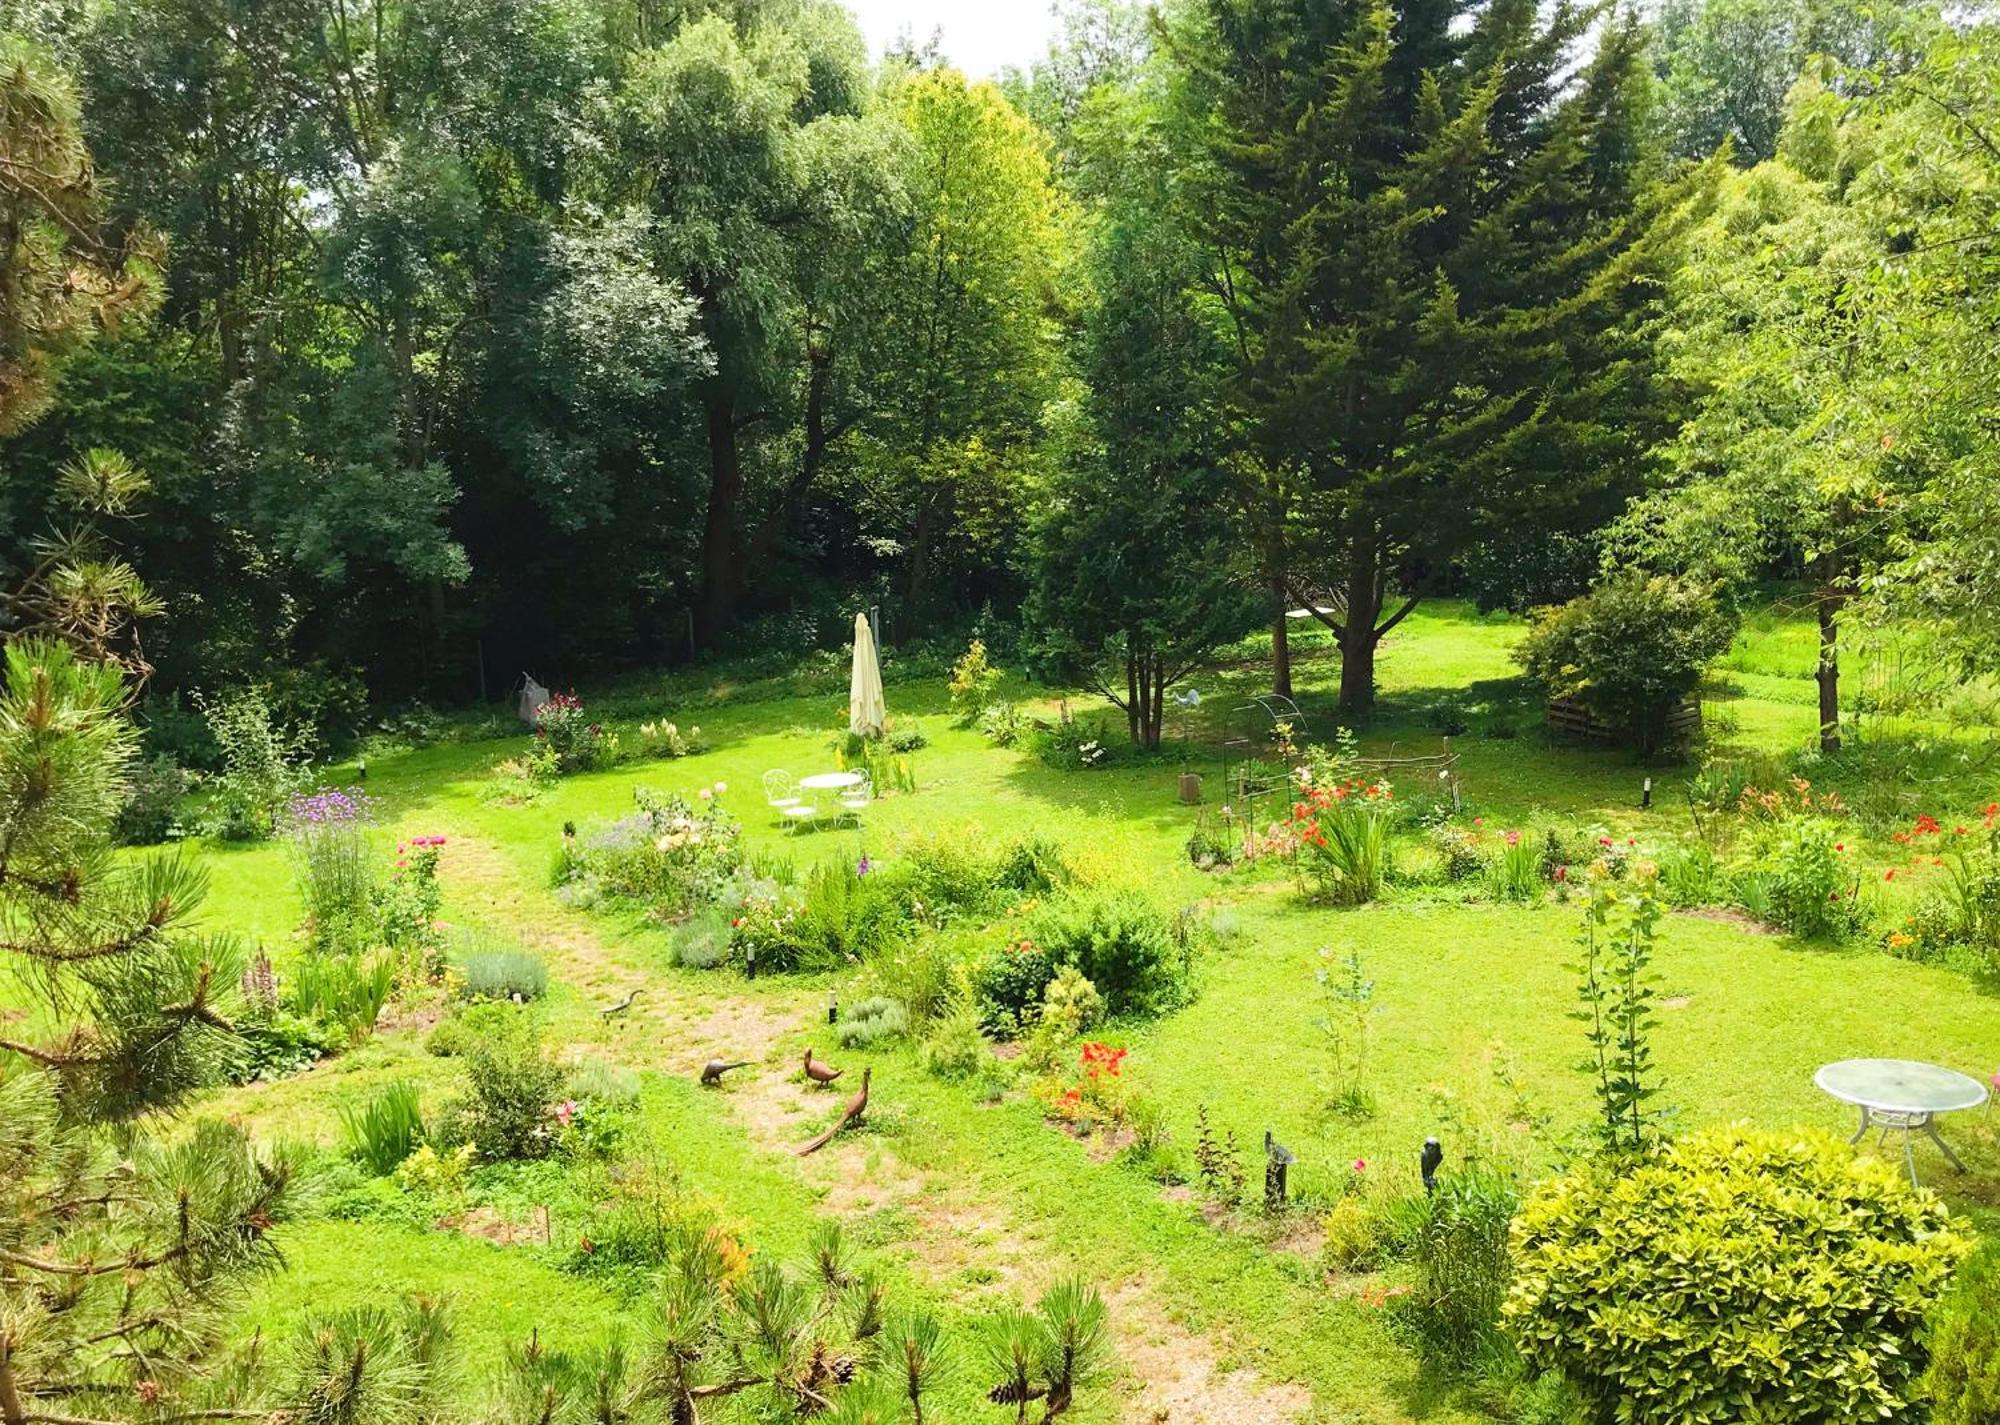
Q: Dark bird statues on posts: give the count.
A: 2